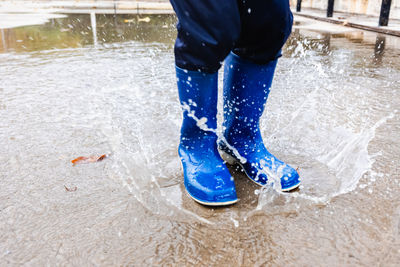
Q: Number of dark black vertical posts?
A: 3